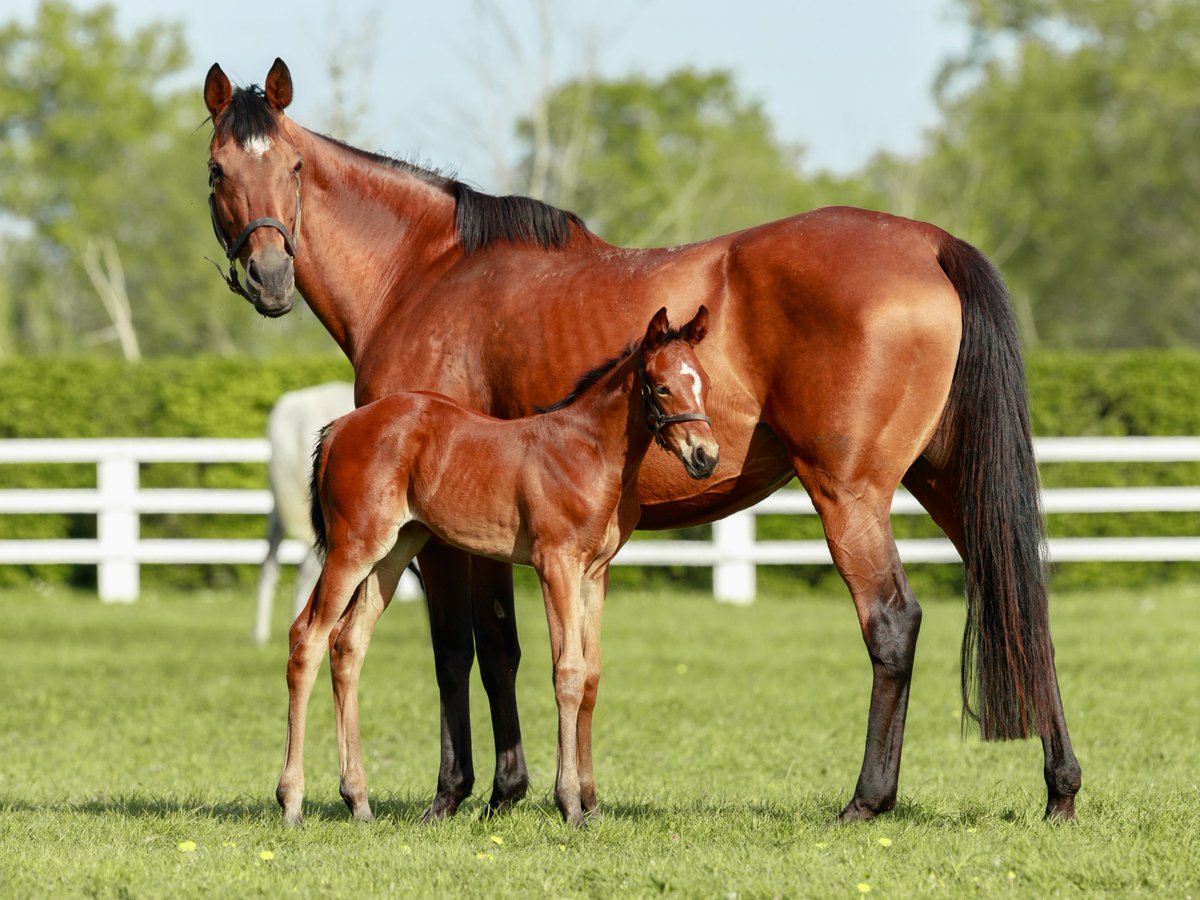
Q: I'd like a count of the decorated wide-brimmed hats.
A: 0